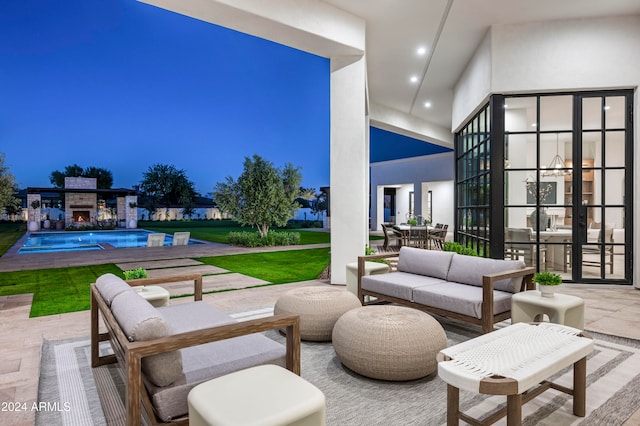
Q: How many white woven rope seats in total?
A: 1